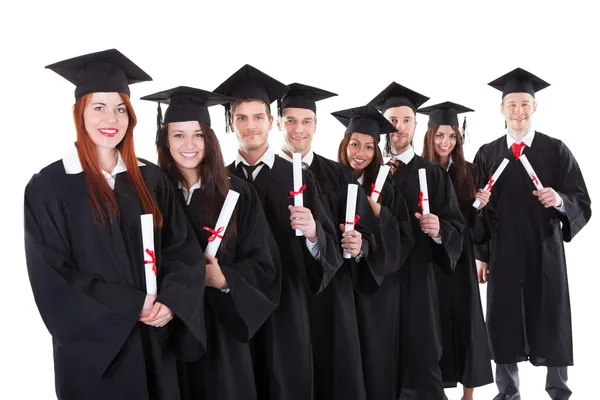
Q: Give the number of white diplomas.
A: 8